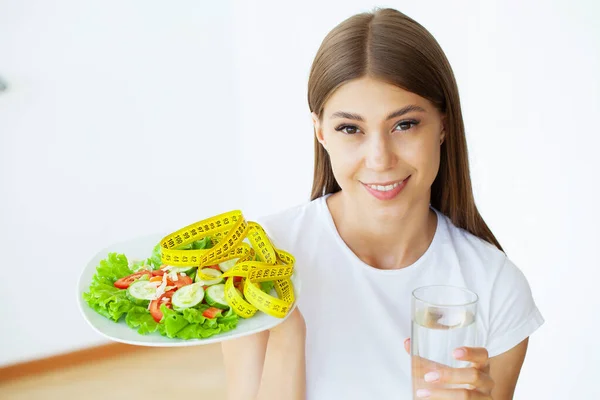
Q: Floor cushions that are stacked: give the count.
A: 0